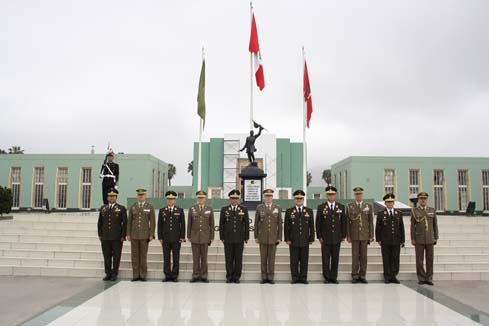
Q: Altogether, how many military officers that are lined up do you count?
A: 11